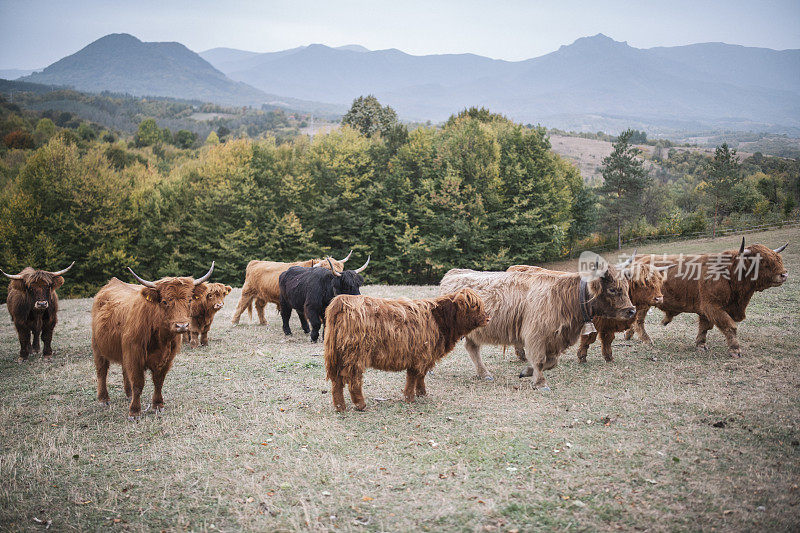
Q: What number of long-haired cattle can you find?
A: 9